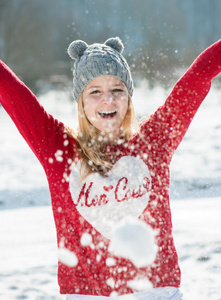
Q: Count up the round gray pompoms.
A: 2